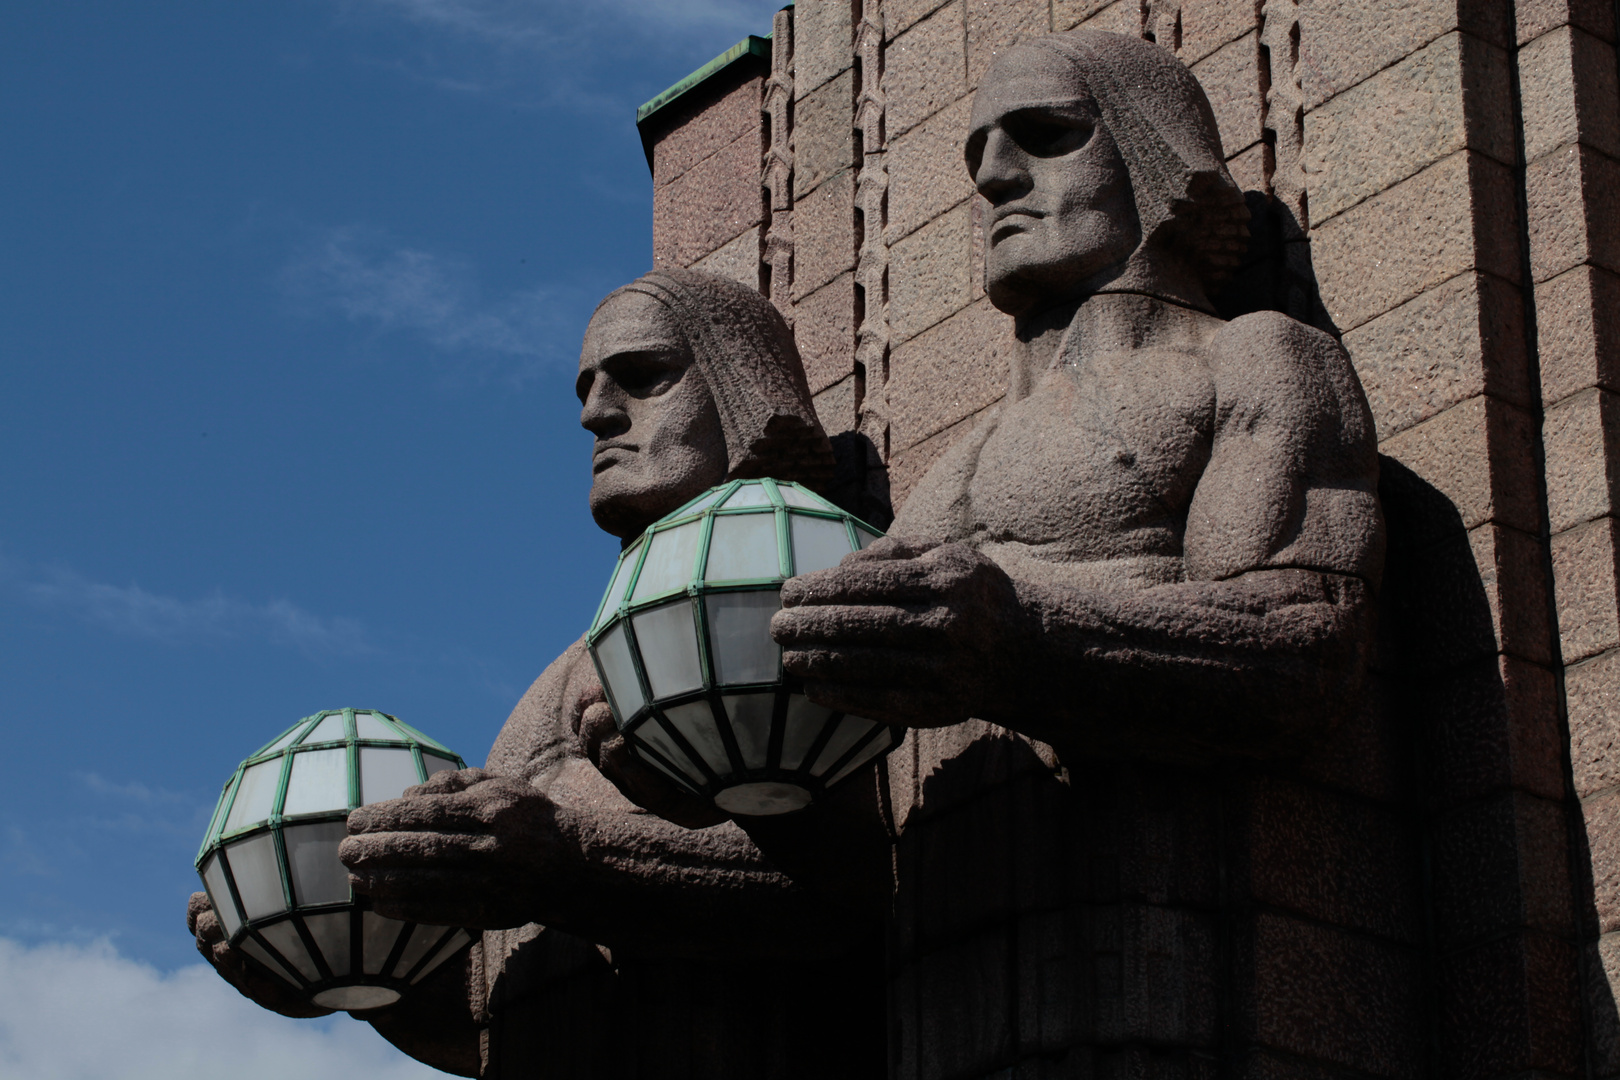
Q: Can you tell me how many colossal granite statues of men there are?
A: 2